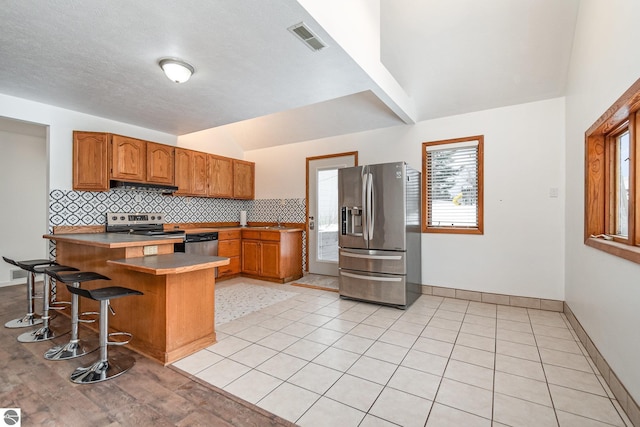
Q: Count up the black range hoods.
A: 1